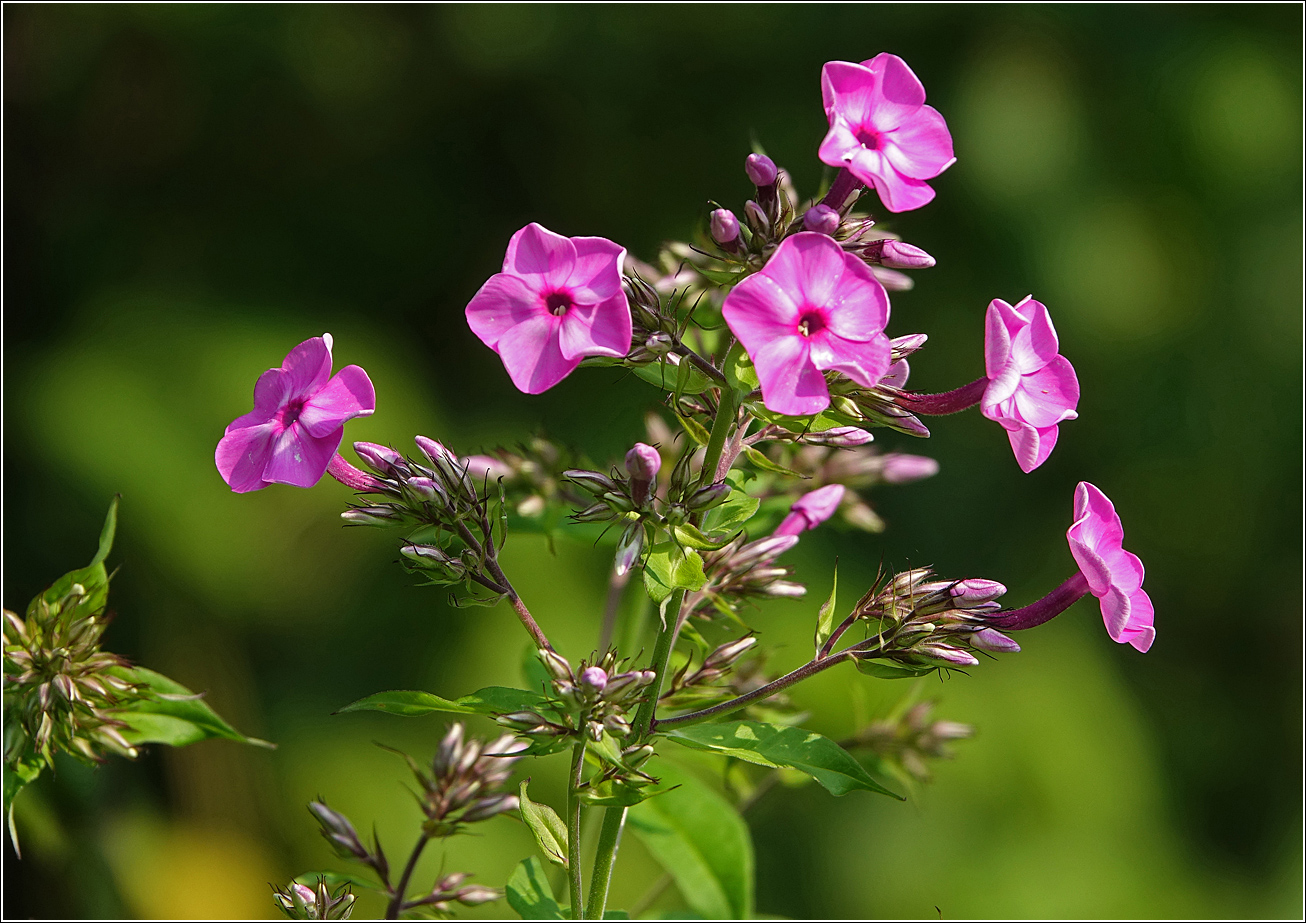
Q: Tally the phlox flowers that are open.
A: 6